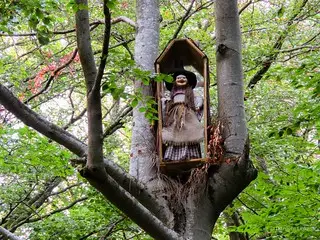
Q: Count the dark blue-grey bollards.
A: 0